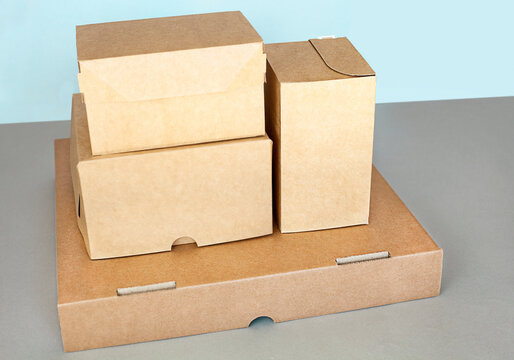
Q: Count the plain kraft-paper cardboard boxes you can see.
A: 4